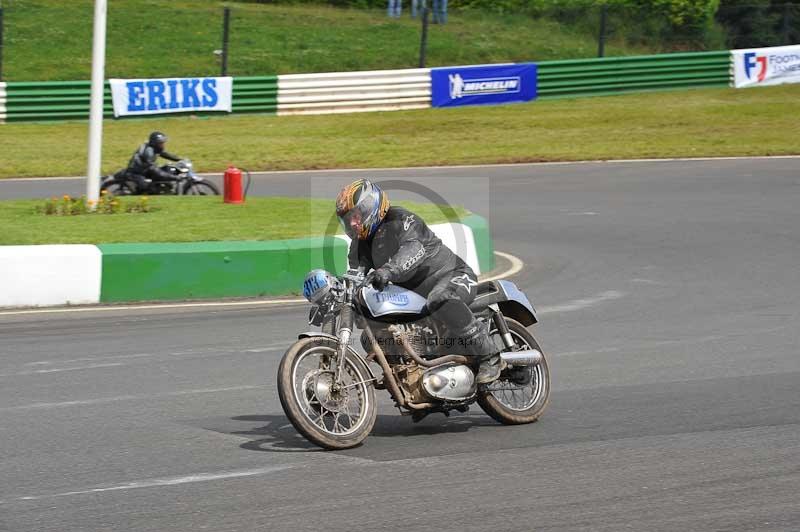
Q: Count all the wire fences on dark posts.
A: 1